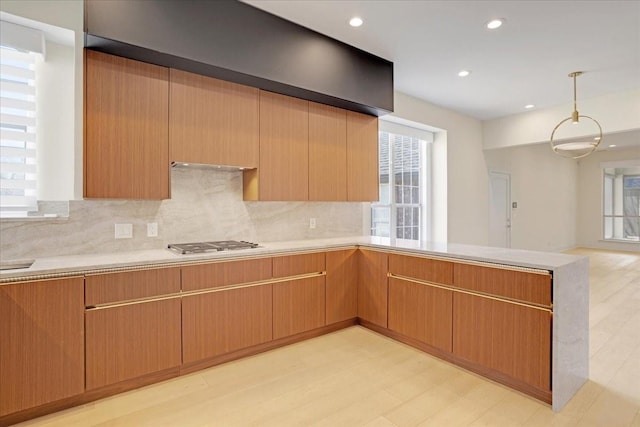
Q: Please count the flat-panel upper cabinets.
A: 5